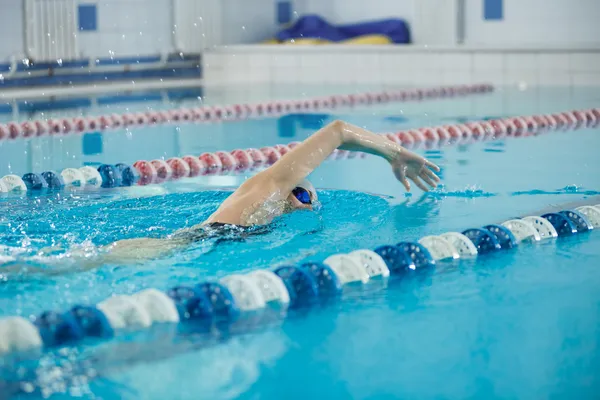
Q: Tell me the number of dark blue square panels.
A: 3